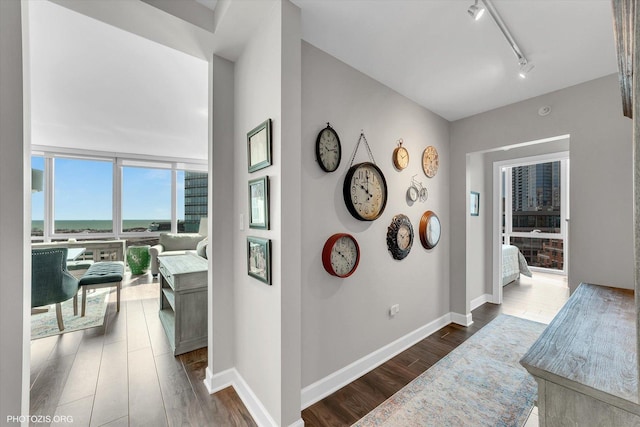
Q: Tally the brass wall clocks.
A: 1